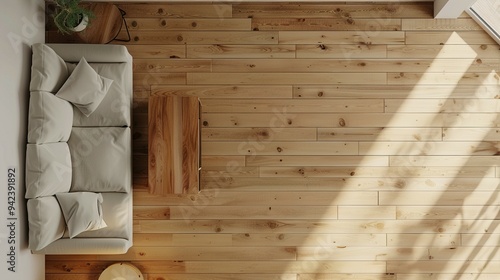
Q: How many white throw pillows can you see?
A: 2